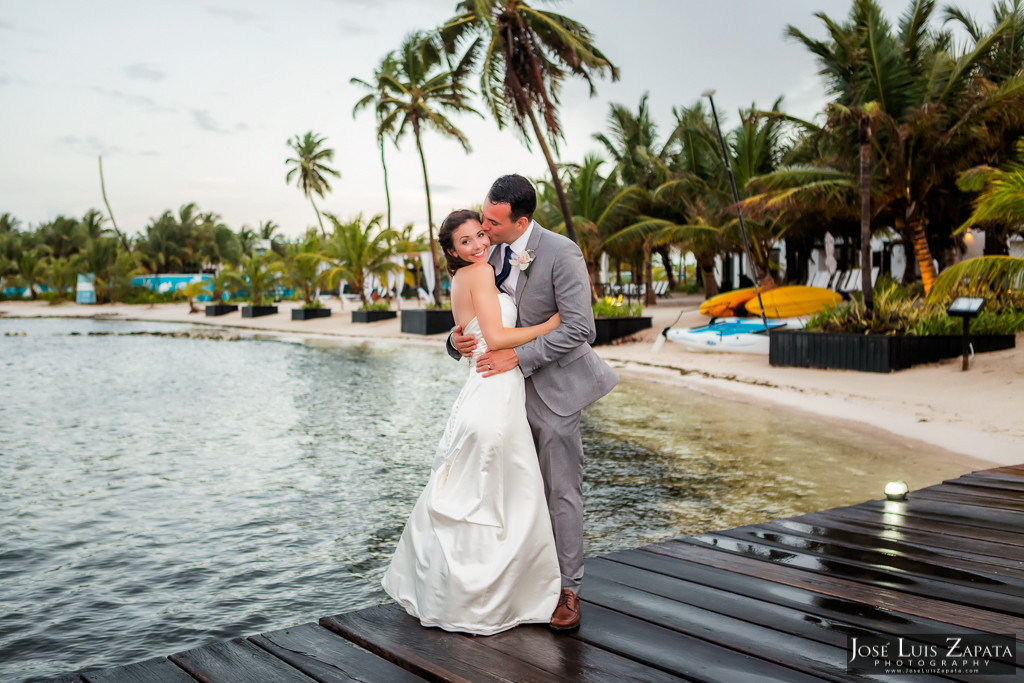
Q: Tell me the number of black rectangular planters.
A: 7